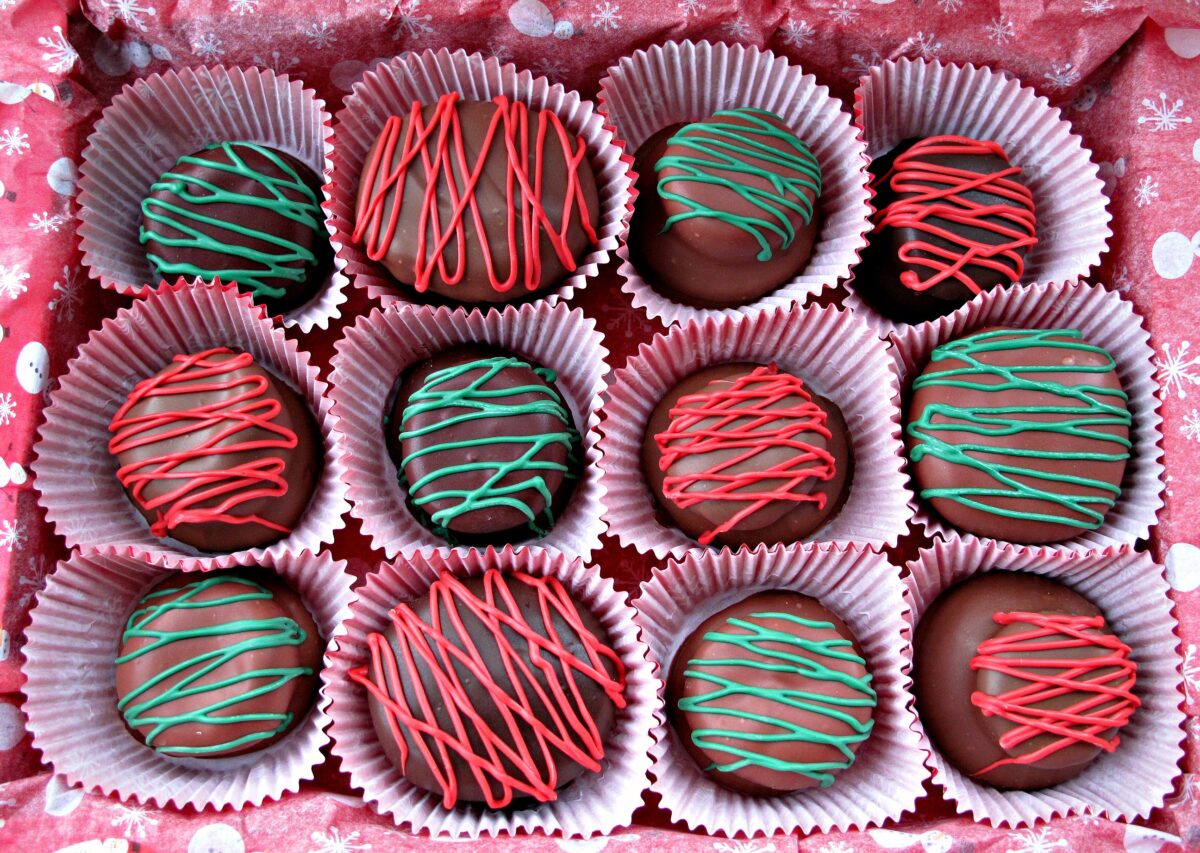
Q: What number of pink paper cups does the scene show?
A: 12